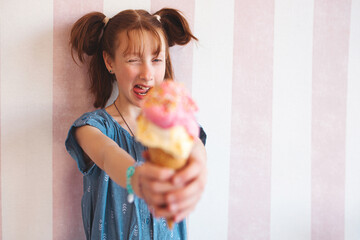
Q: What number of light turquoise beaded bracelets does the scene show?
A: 1